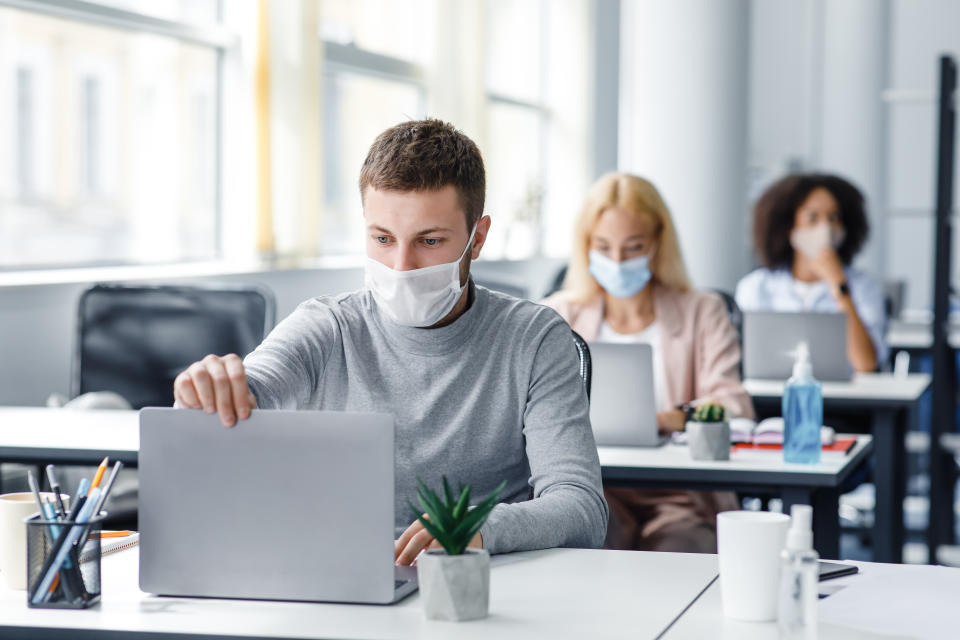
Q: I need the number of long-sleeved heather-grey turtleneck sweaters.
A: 1